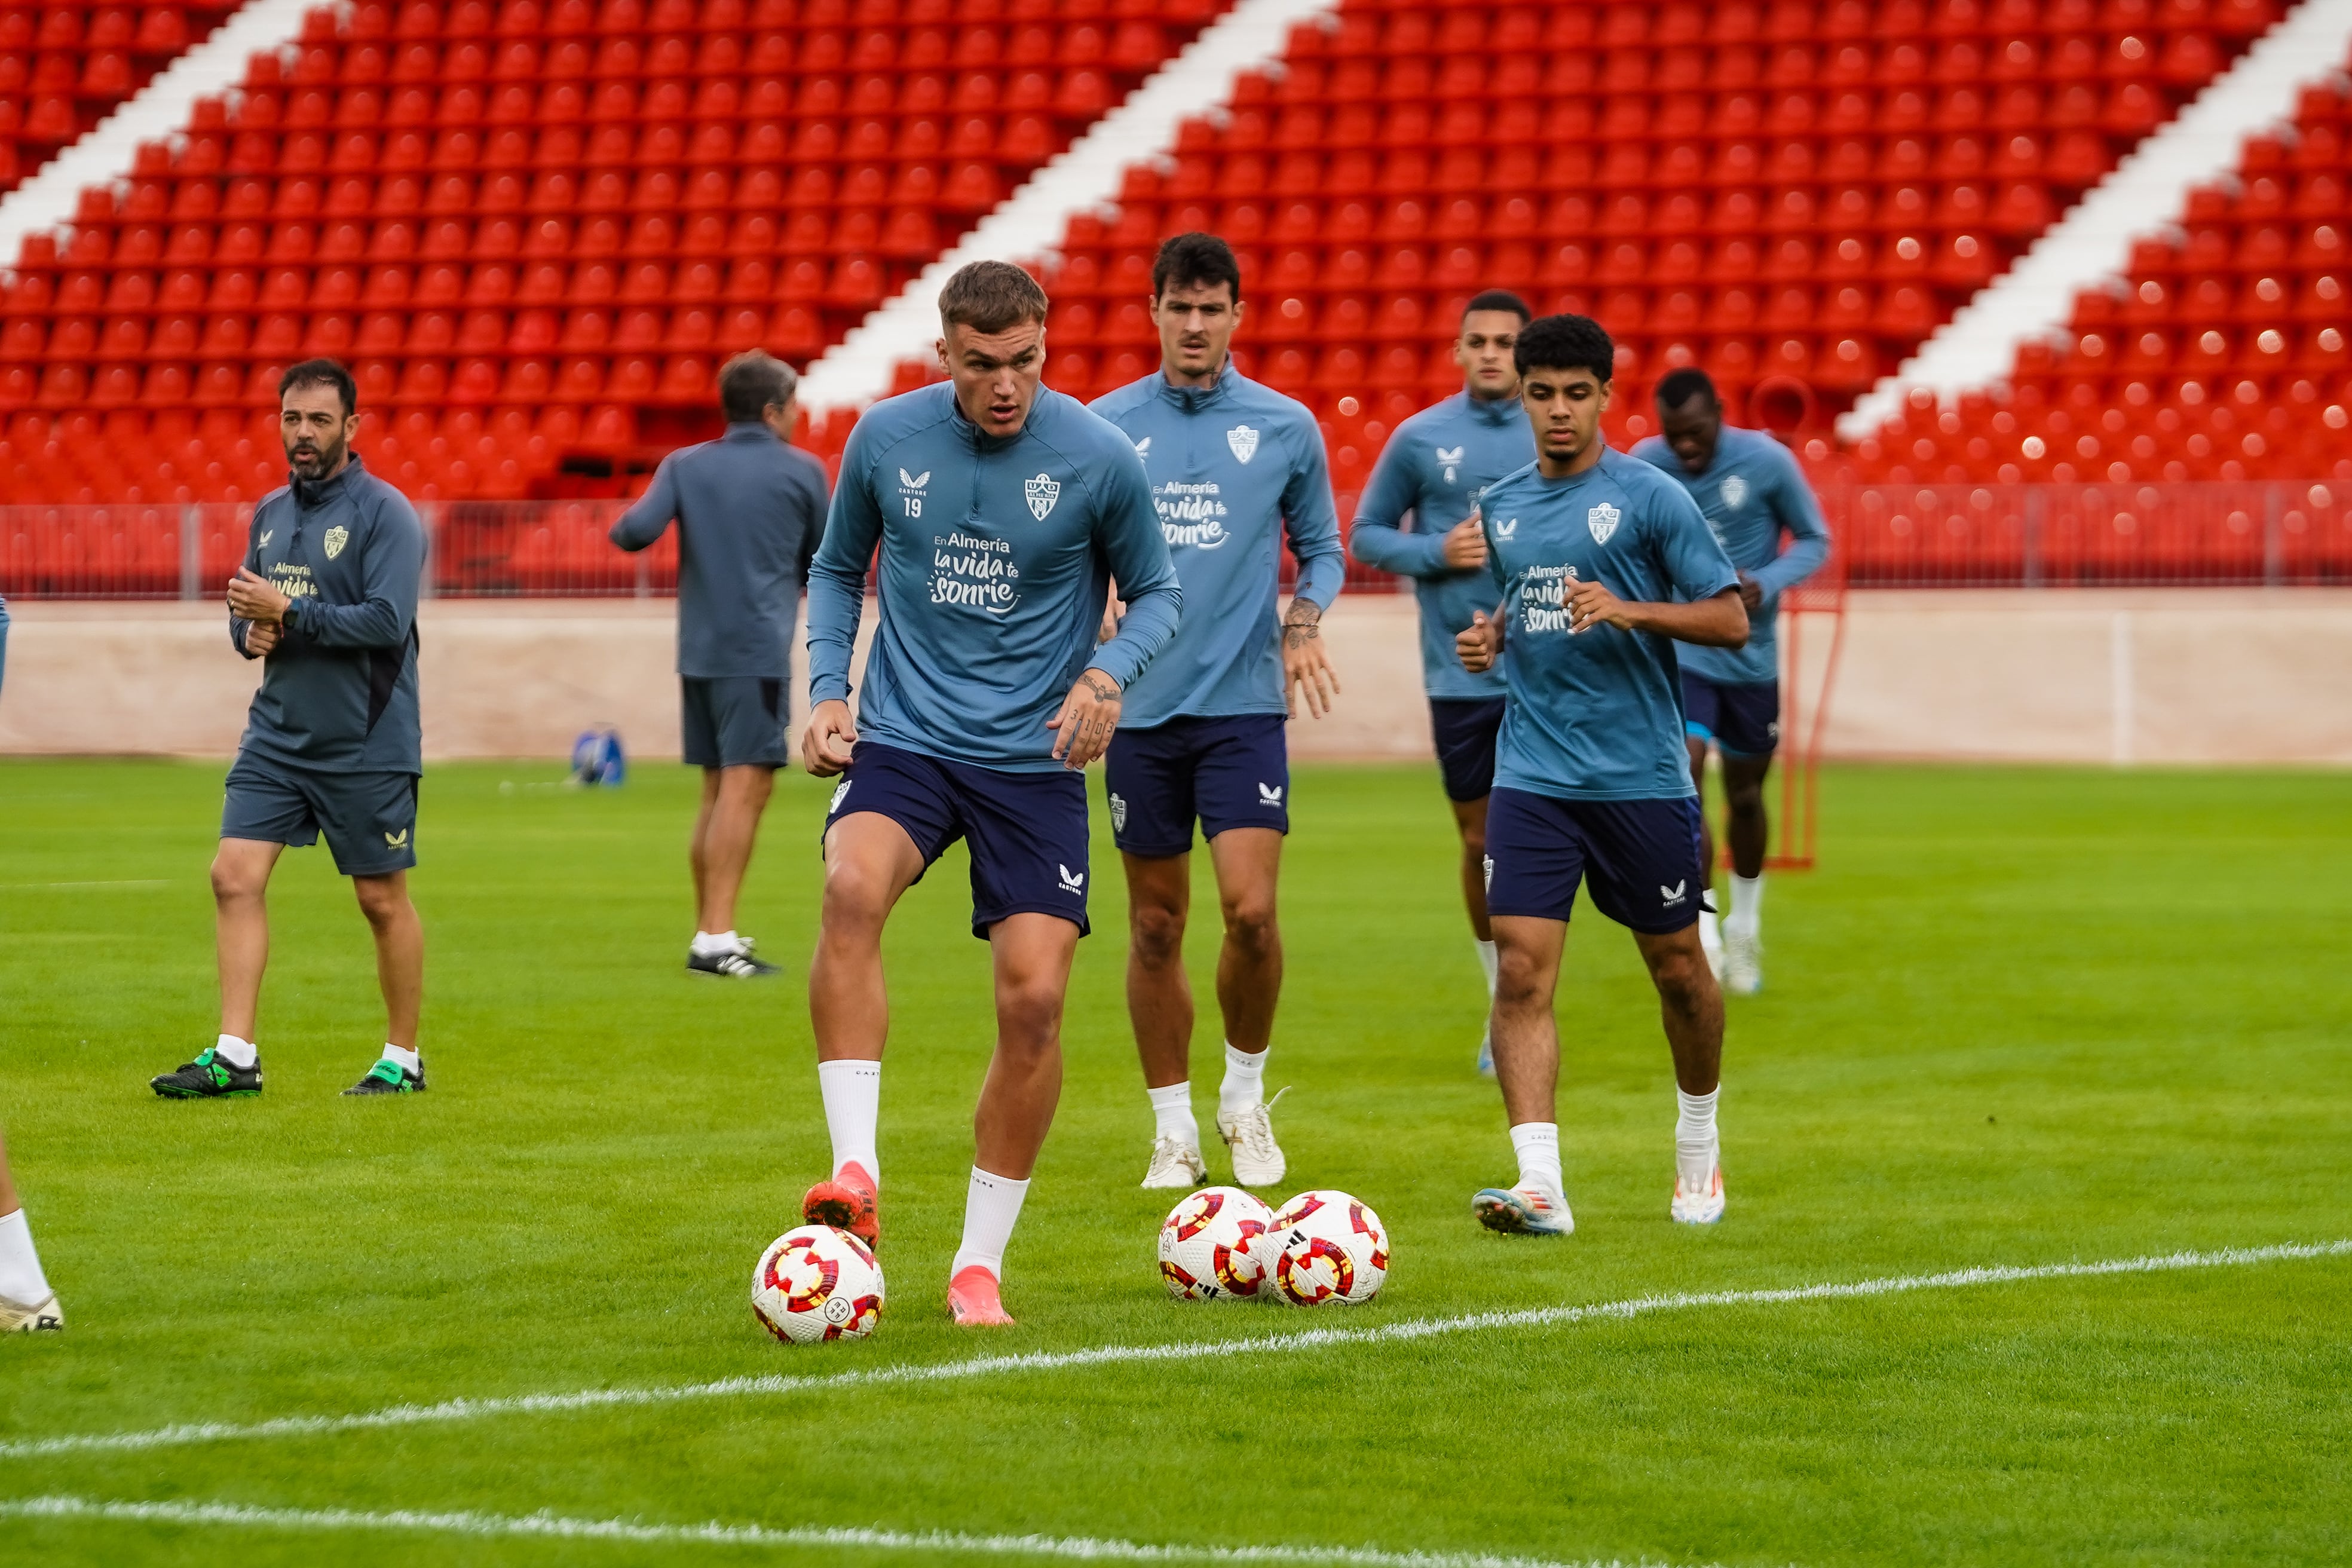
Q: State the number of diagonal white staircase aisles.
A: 3